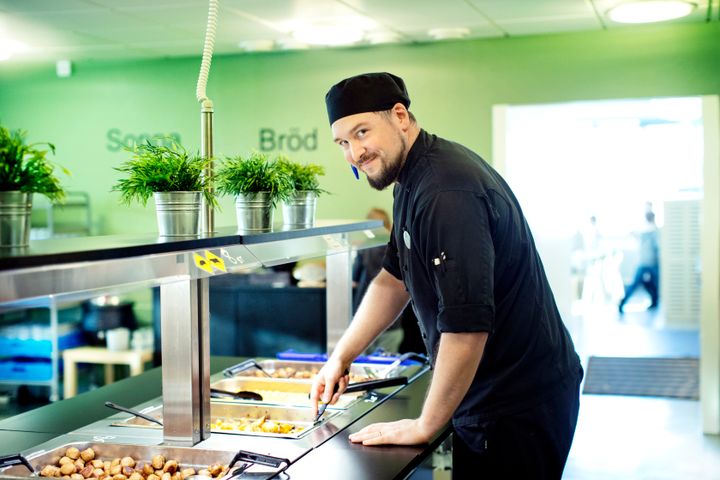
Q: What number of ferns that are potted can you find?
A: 4